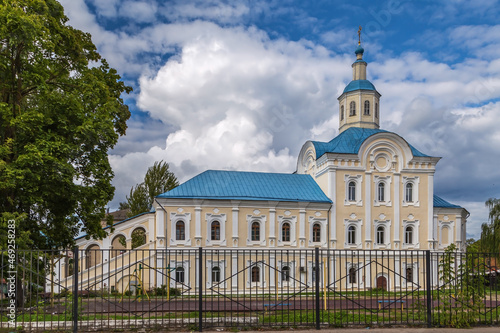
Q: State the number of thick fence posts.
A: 4